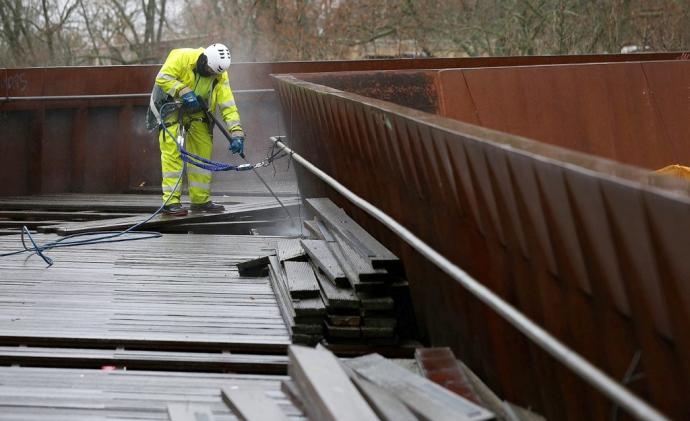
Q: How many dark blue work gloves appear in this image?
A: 2